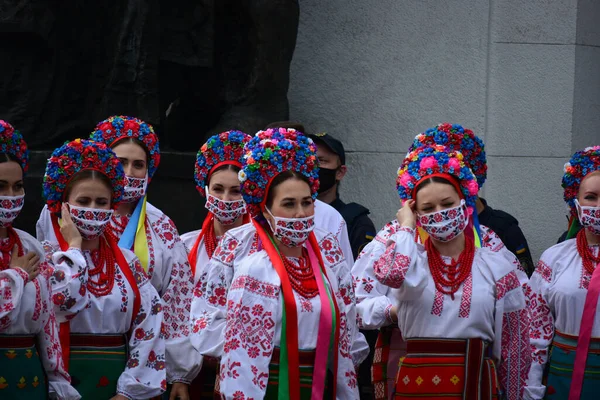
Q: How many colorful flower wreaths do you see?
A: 8